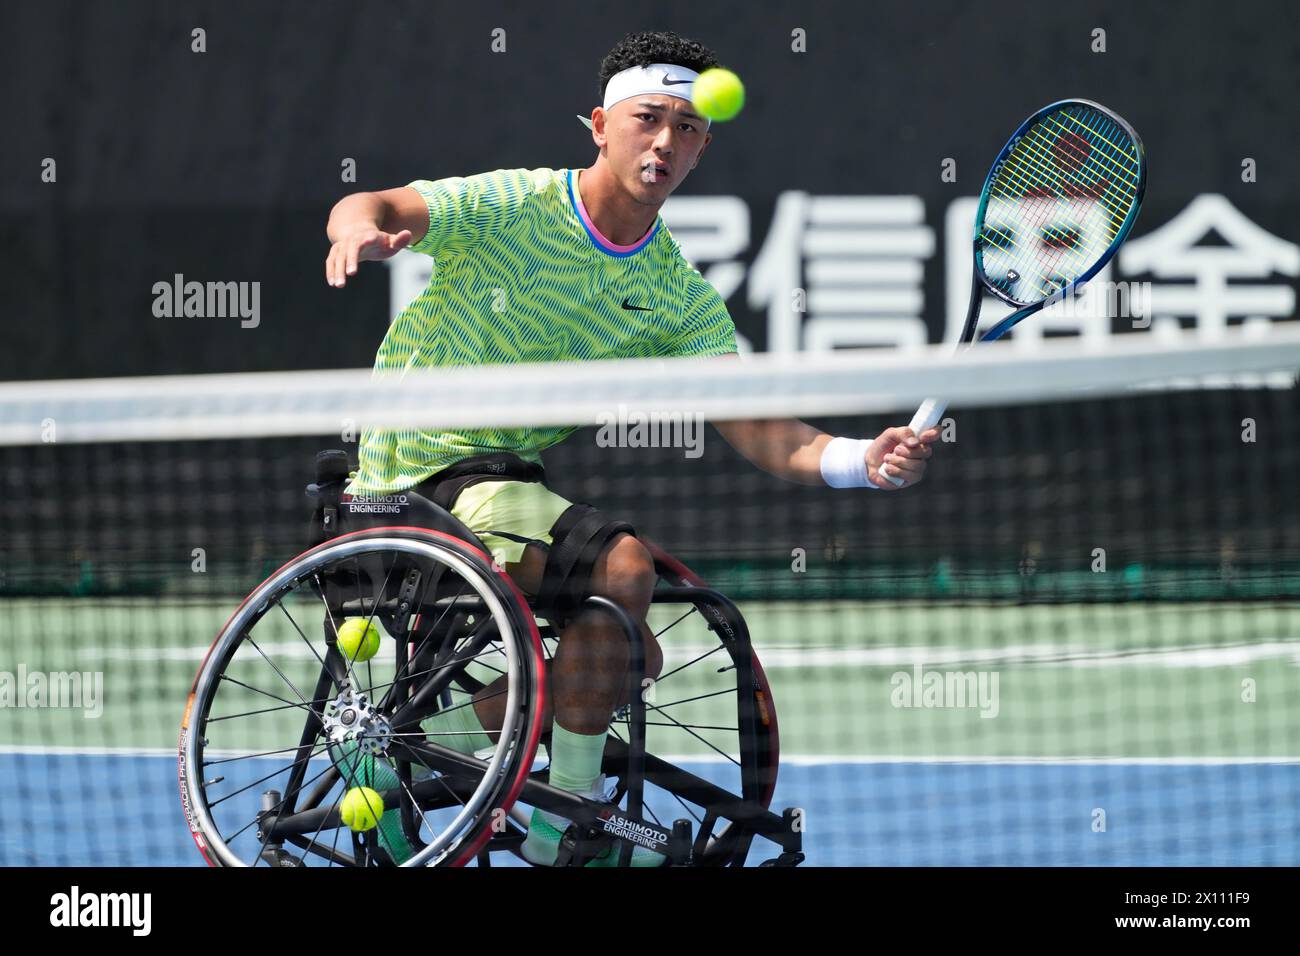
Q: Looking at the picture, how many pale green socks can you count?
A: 2